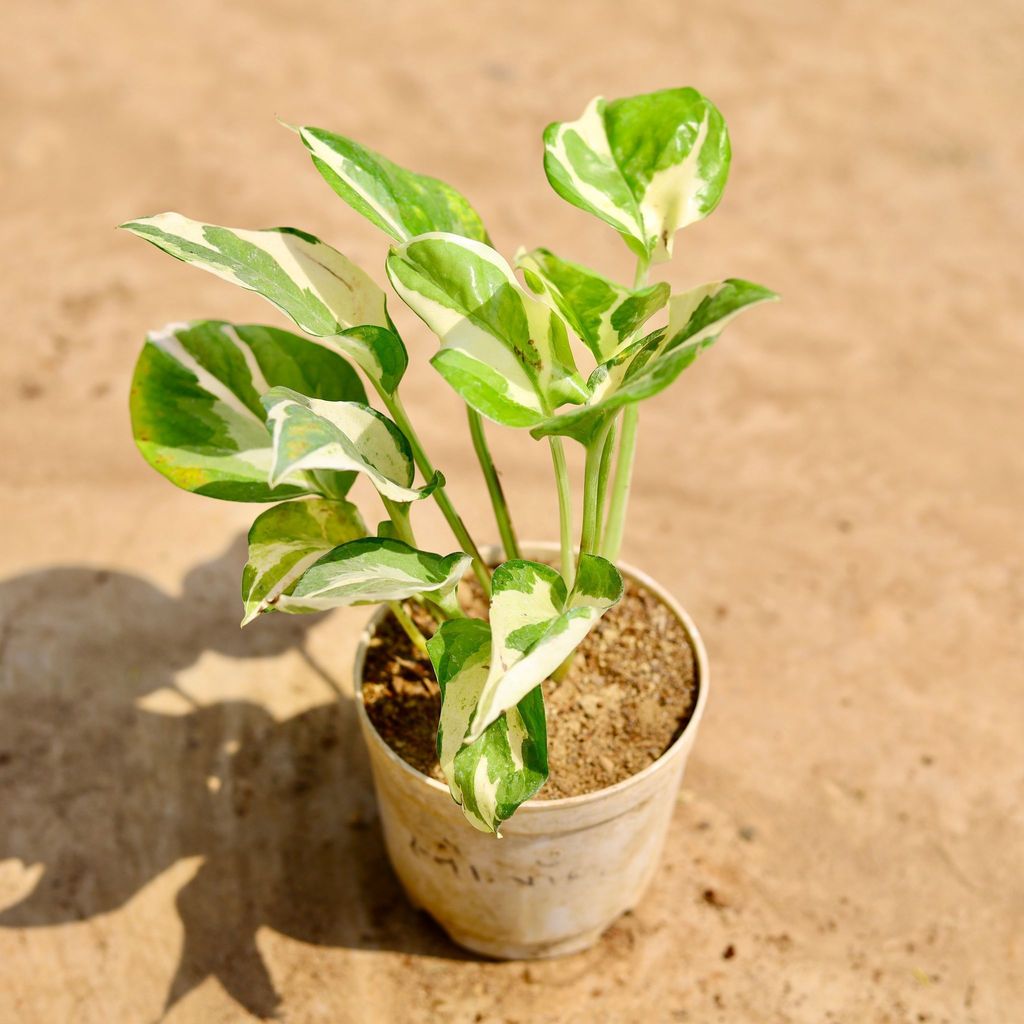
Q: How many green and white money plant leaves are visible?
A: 12